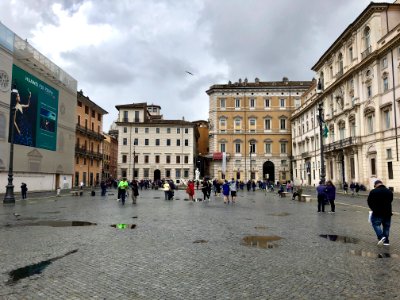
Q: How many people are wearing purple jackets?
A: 2